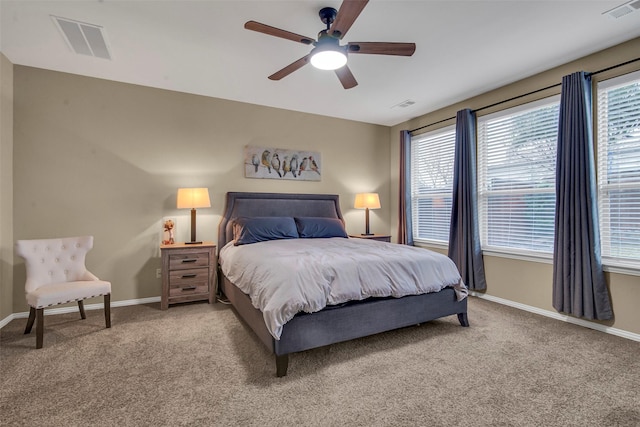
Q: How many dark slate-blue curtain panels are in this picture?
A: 3